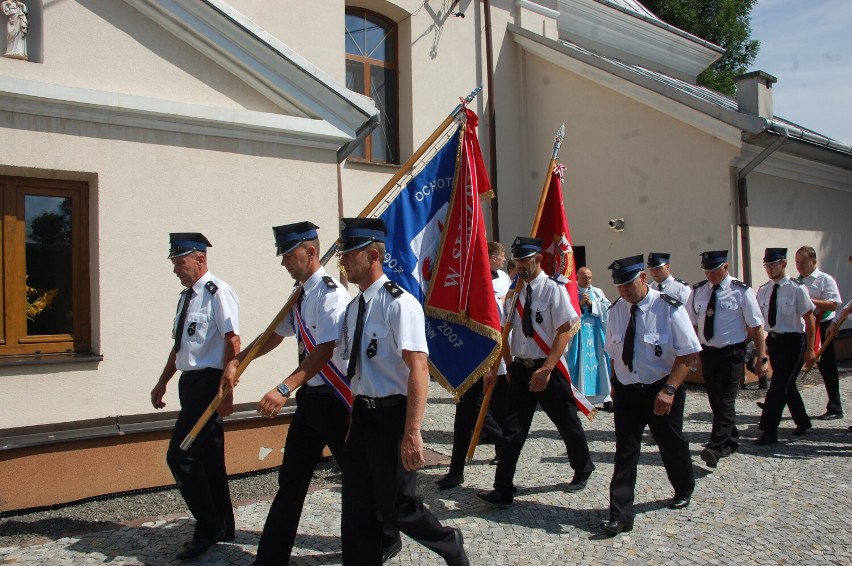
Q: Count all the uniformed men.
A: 8